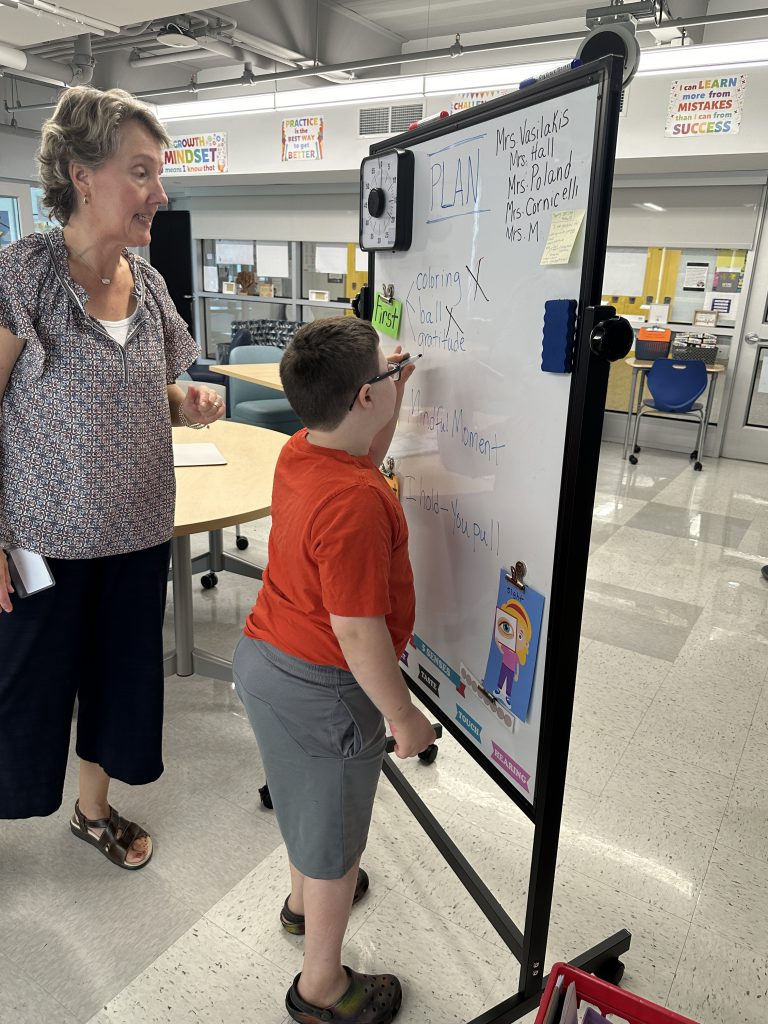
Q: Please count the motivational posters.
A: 4